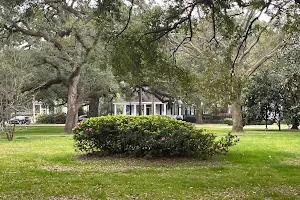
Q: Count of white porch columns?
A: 6